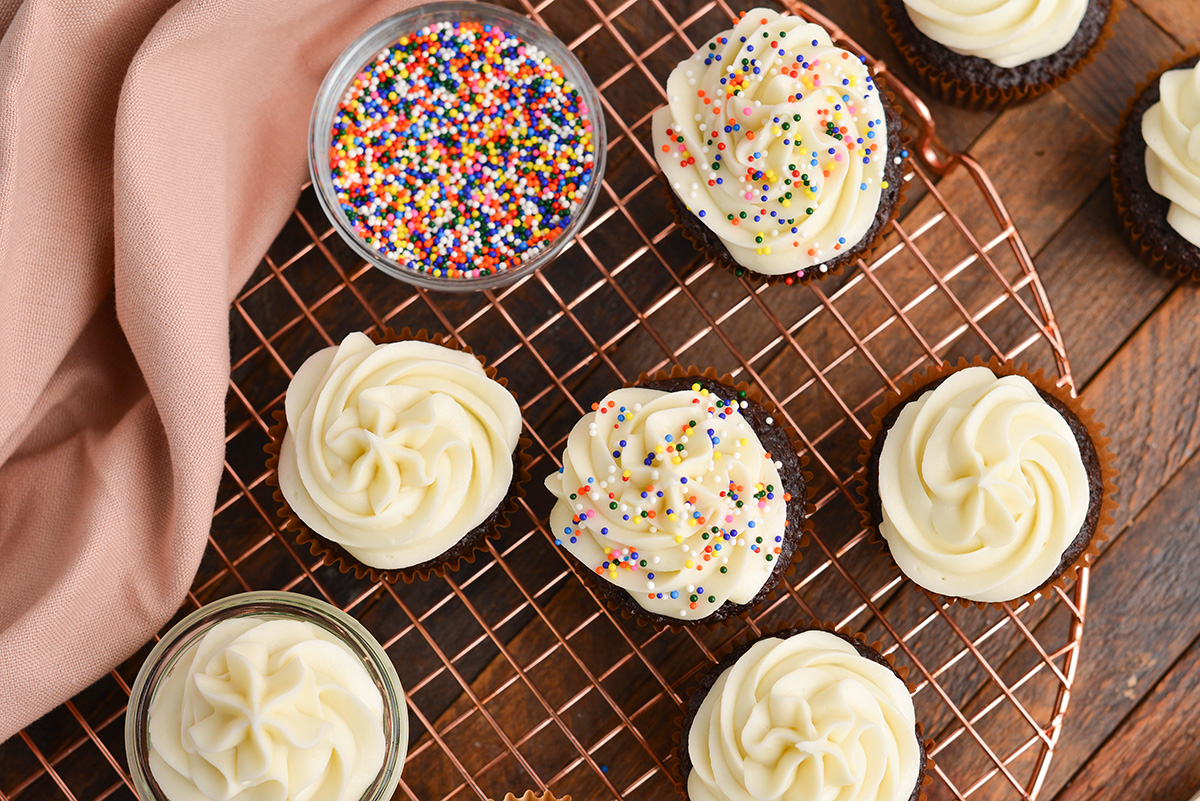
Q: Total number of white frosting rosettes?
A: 8